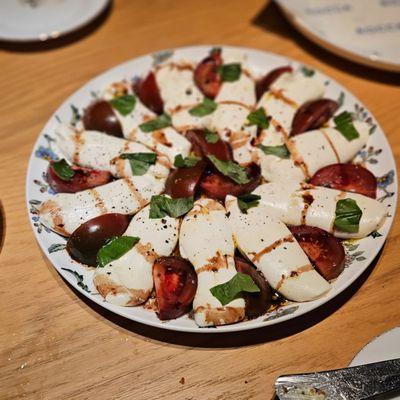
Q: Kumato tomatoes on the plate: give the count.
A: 14